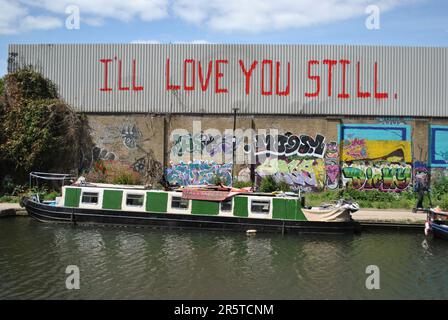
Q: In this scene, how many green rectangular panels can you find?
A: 6